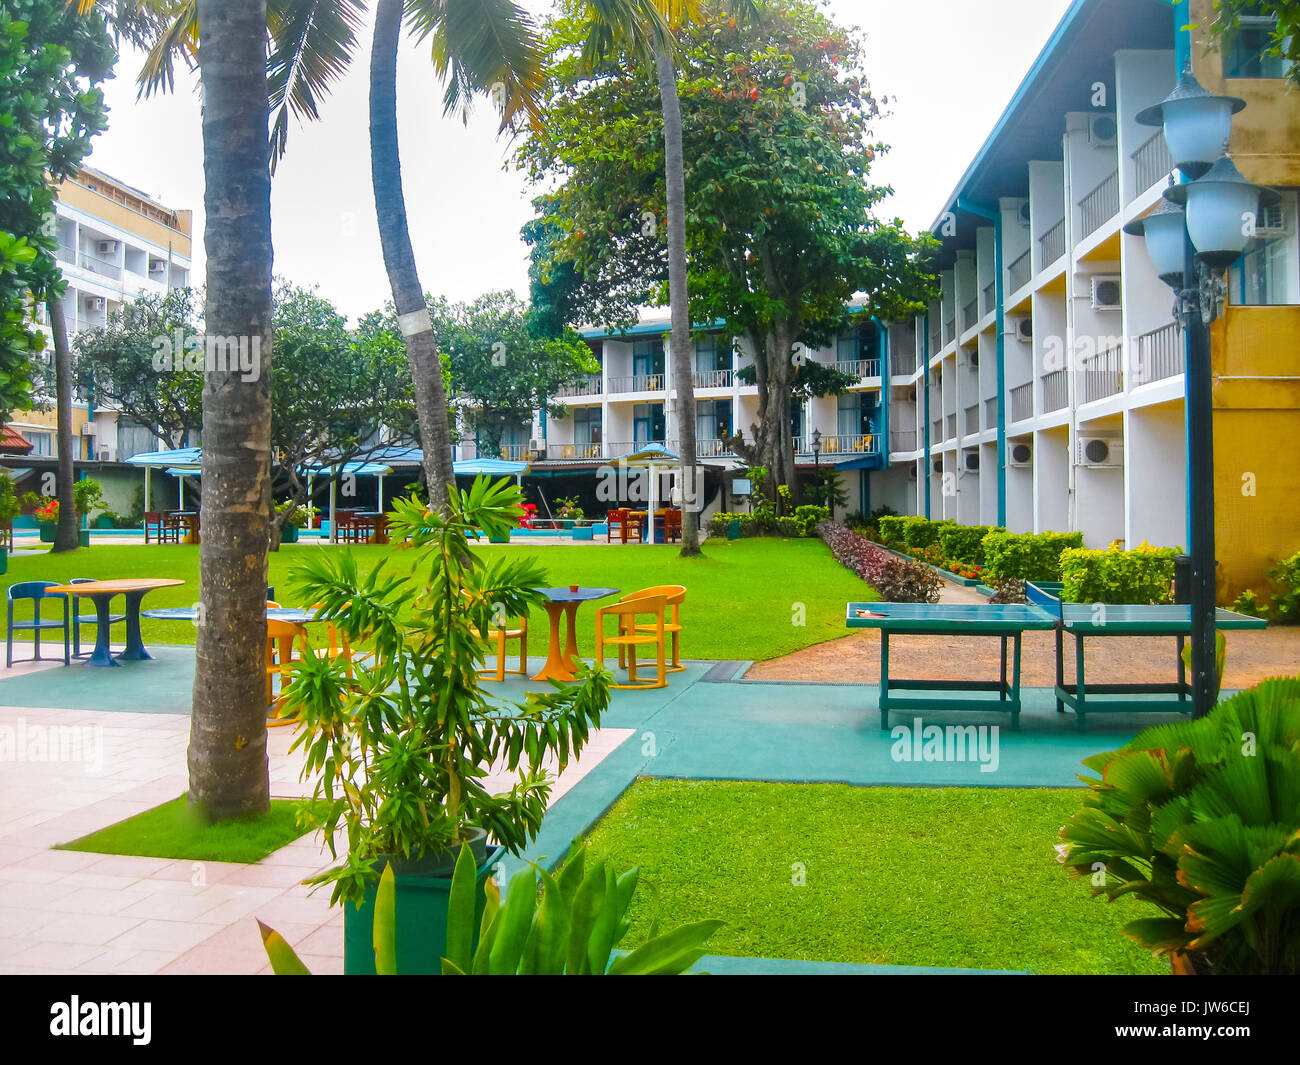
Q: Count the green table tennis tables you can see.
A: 1